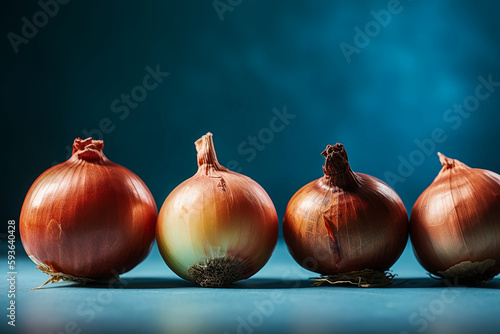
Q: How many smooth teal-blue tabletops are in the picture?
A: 1